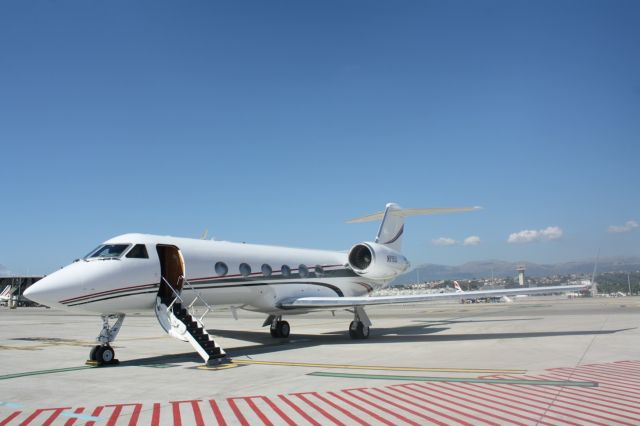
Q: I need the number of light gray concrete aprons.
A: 1